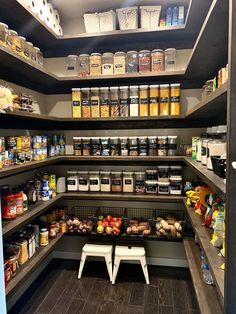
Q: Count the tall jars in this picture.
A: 11